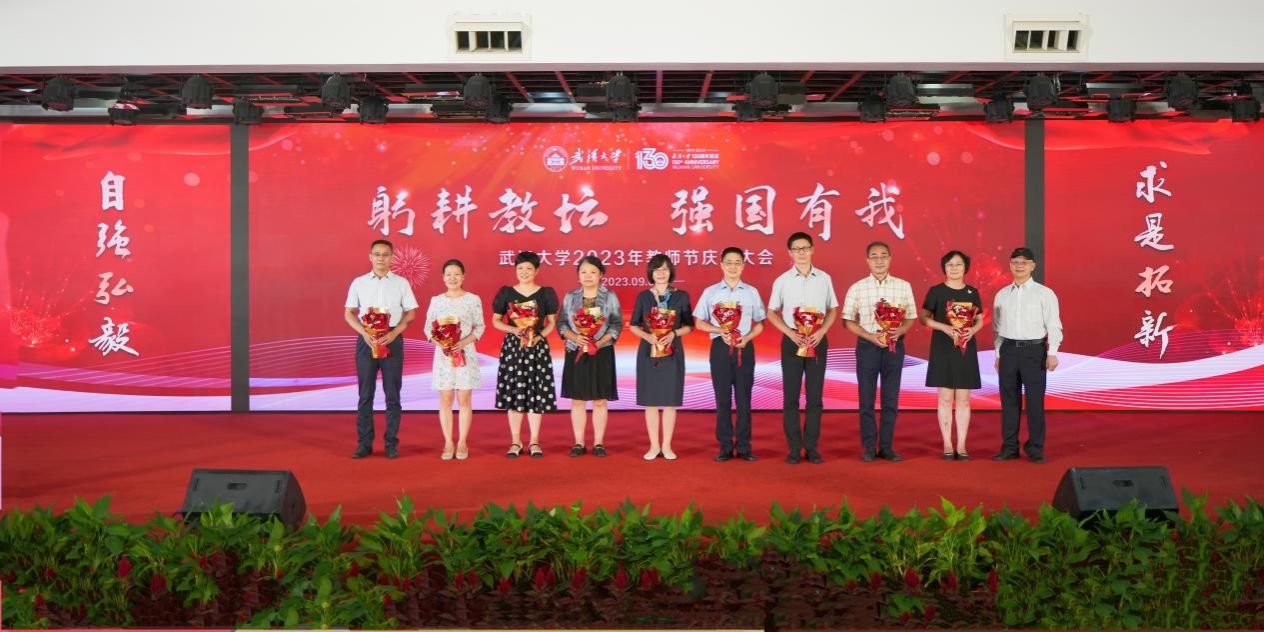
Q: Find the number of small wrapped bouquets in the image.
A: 9